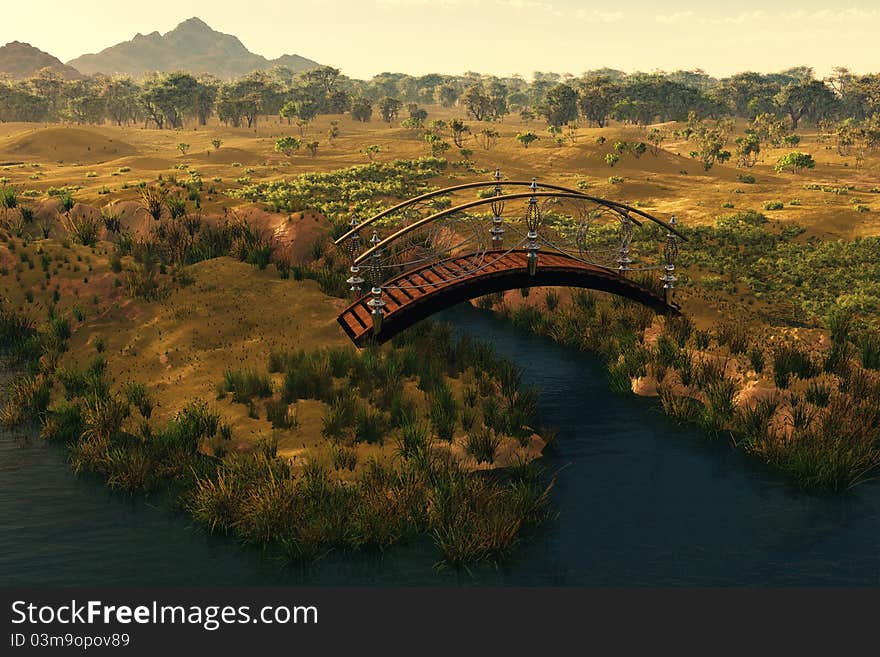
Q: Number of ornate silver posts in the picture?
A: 6